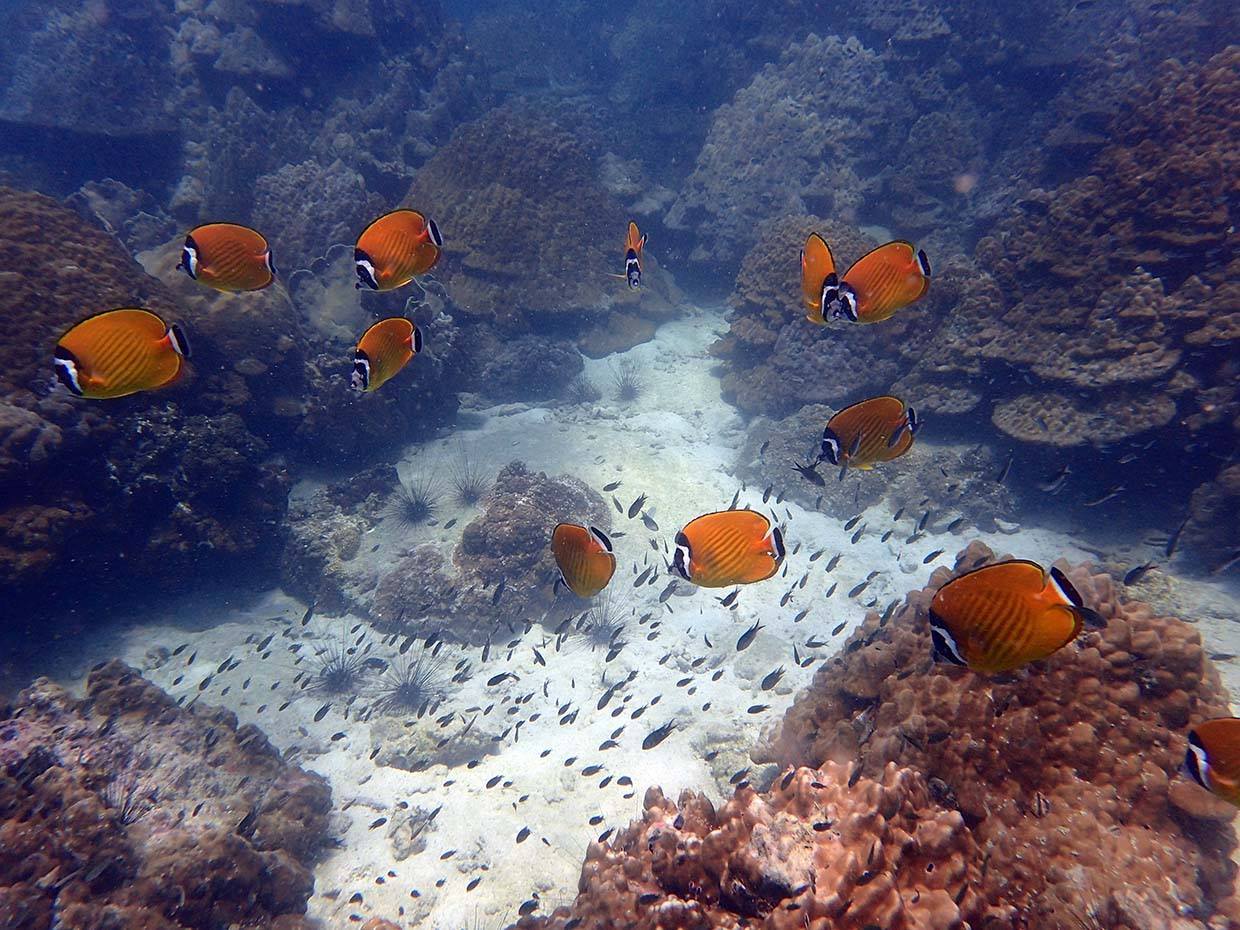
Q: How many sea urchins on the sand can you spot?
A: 7